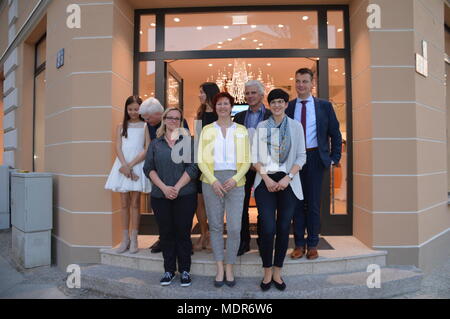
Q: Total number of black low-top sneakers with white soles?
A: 2